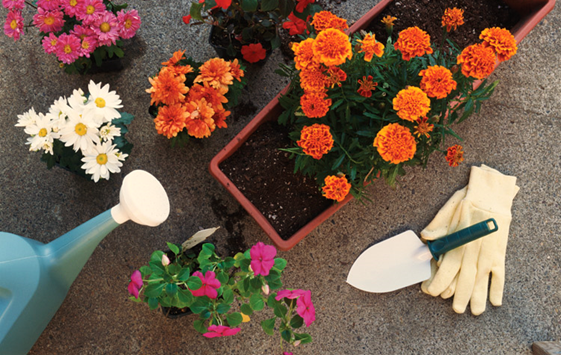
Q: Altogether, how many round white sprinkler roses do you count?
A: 1